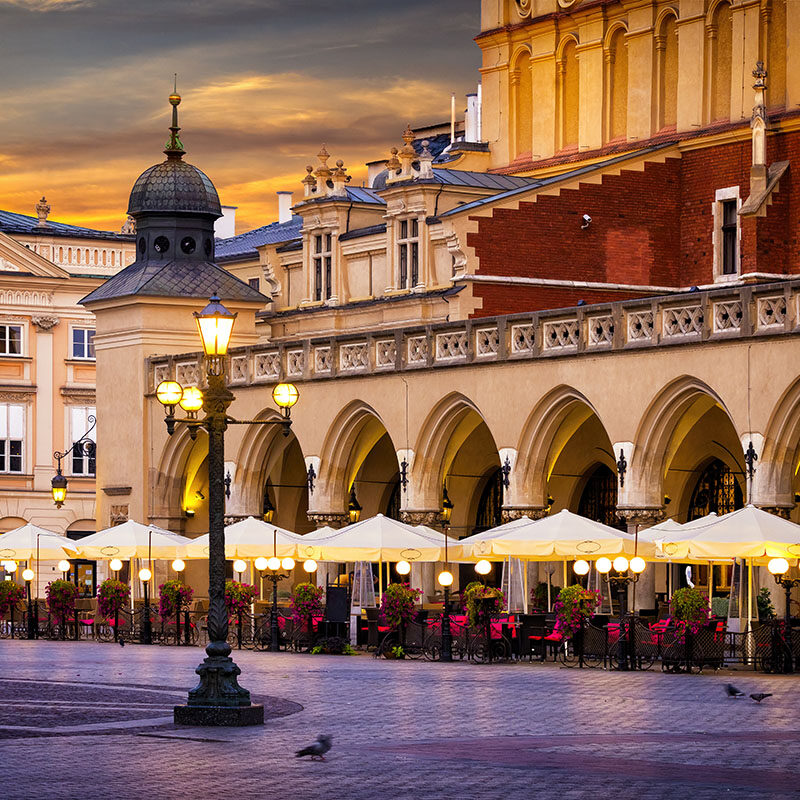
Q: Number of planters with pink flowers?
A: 10